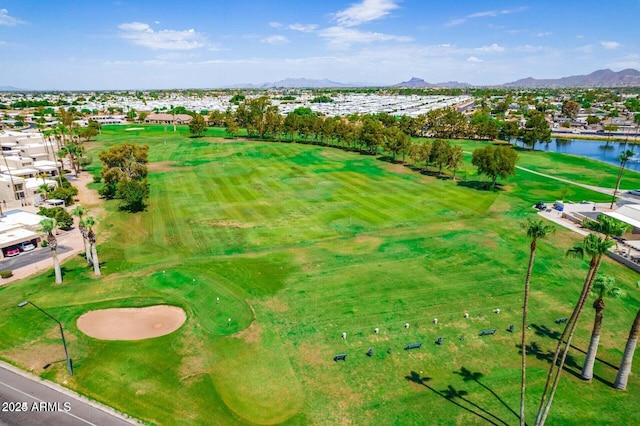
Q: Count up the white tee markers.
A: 6